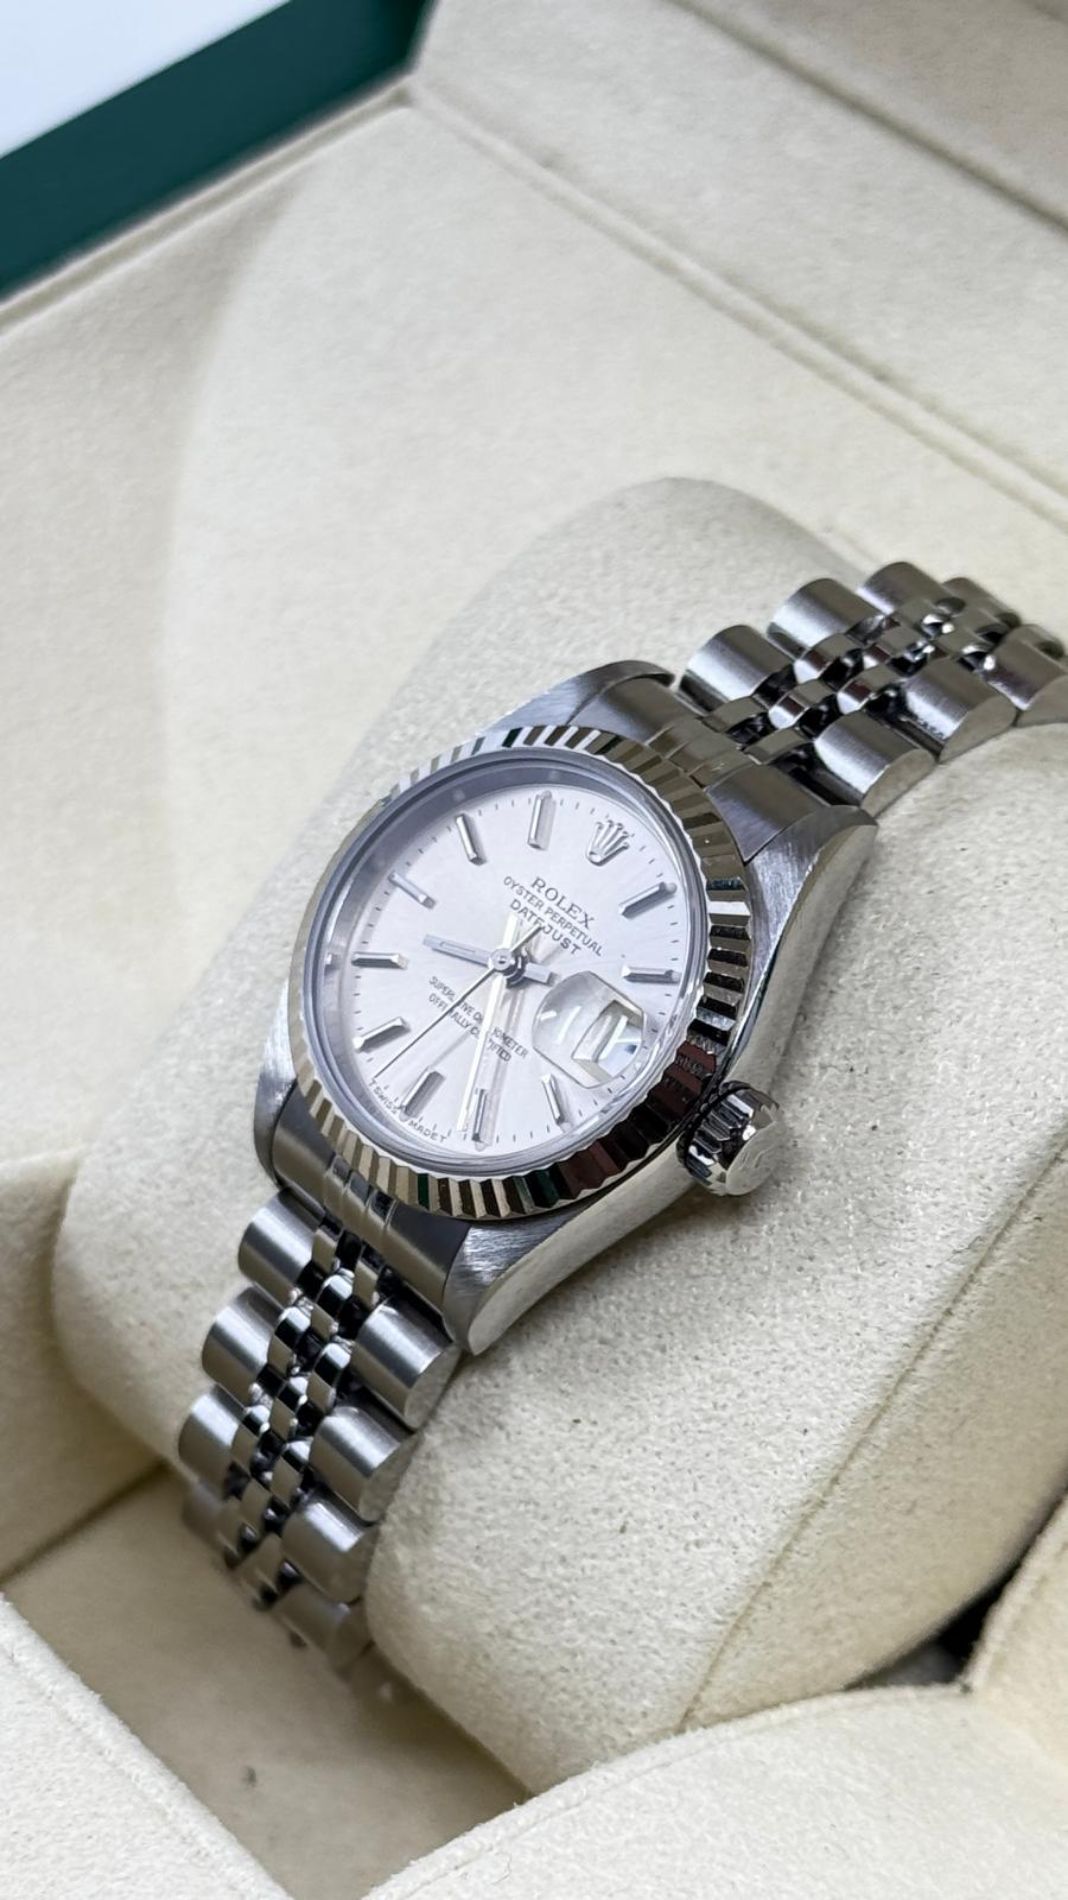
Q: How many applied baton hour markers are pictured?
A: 10